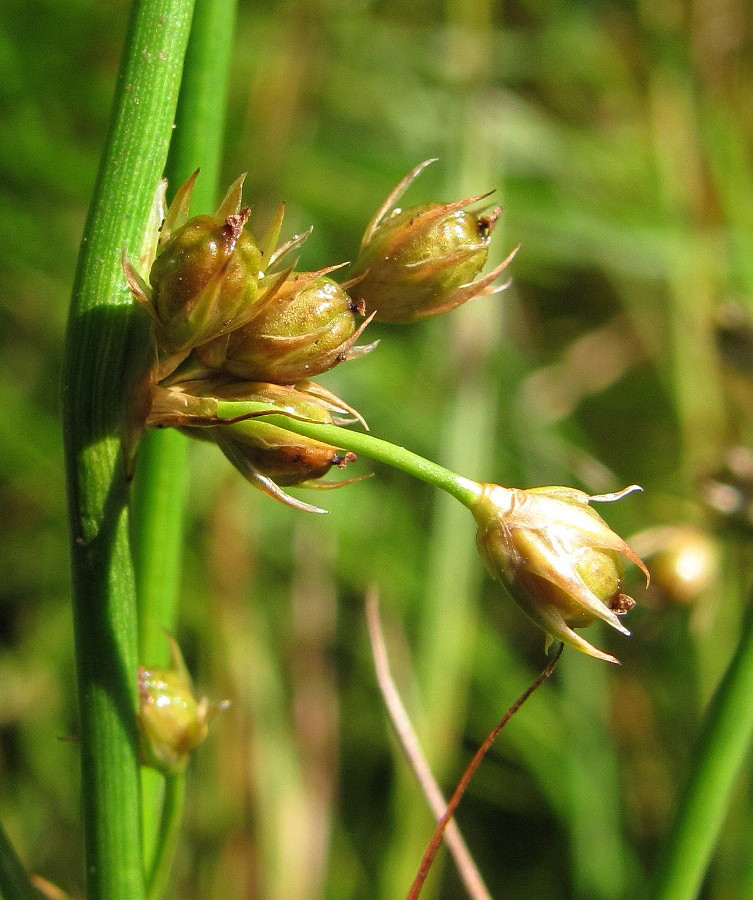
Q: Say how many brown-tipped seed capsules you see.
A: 5